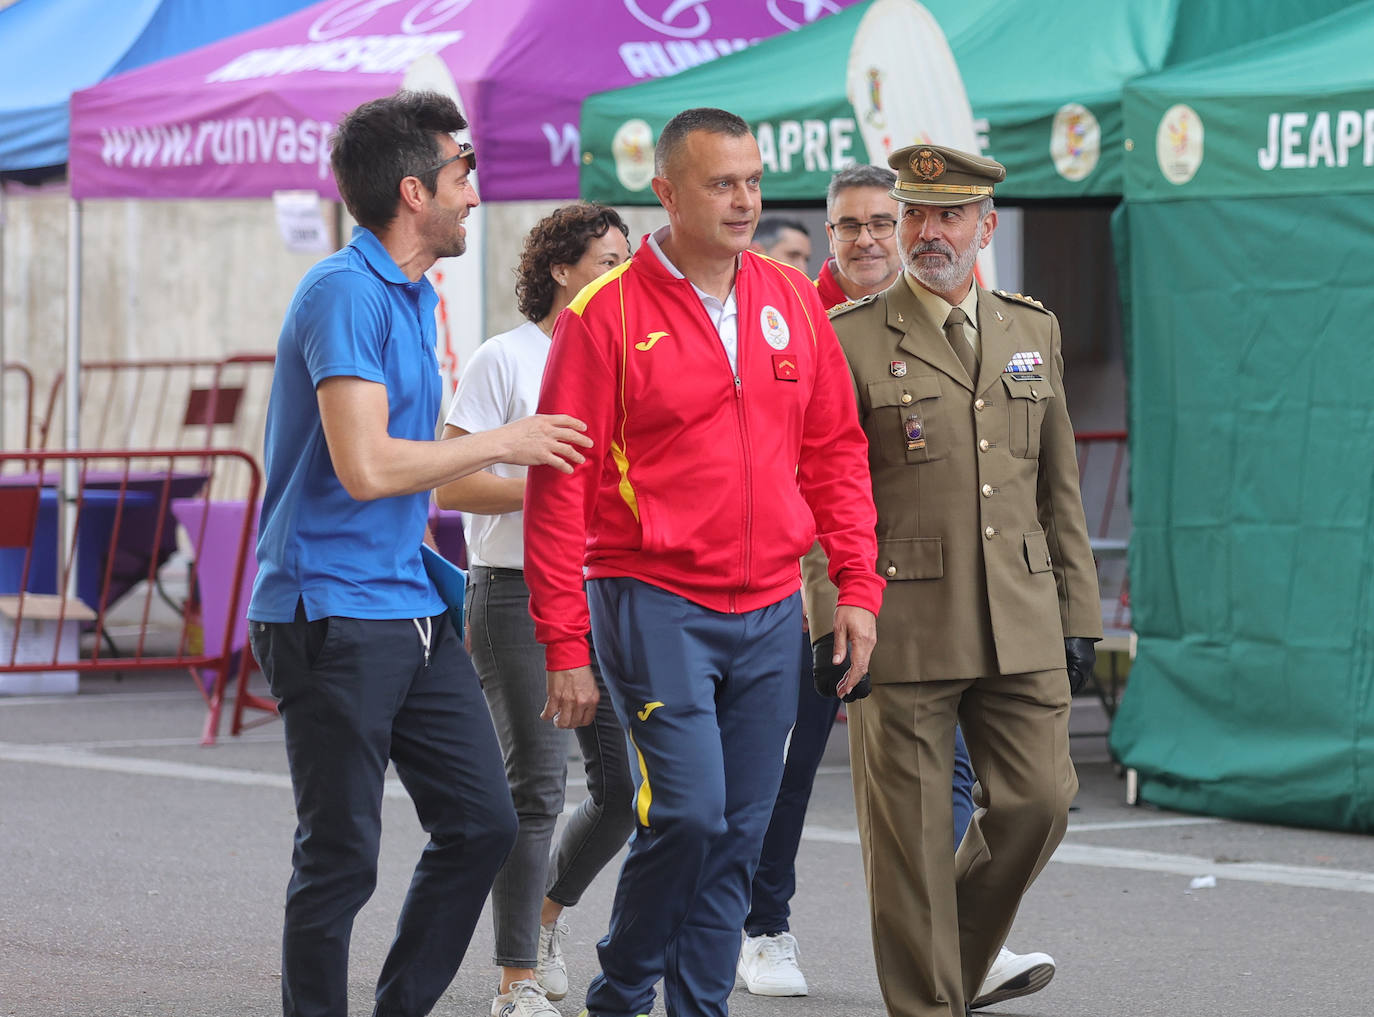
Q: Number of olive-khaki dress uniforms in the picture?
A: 1